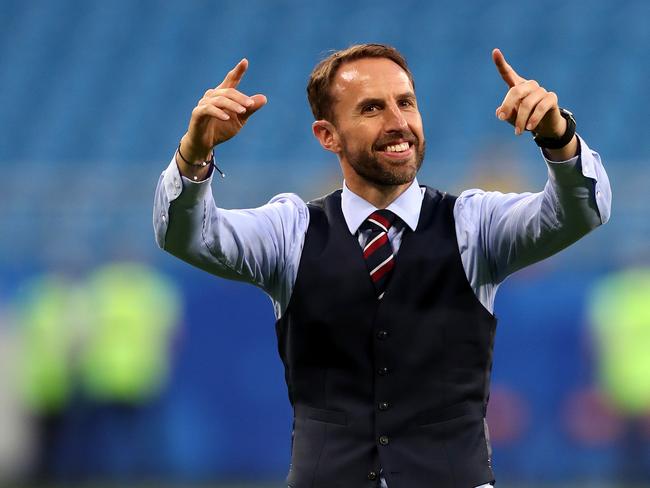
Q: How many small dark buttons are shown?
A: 5